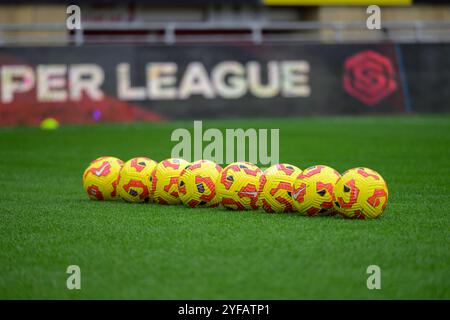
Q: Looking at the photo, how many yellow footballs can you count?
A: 8